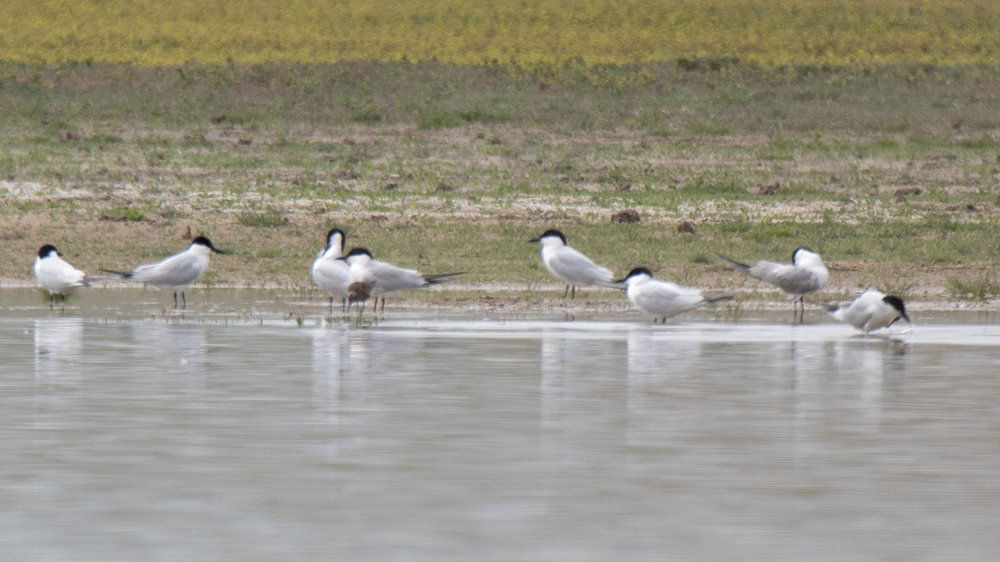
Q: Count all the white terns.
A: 8